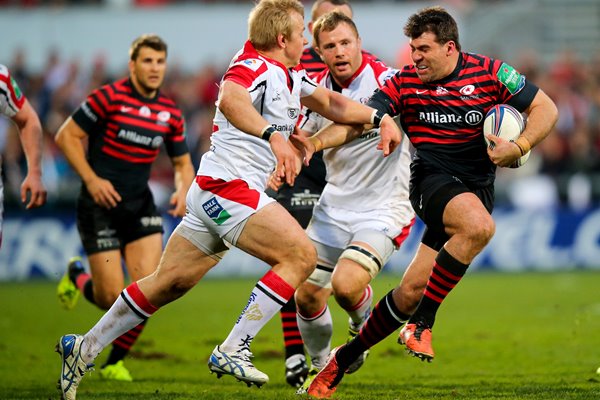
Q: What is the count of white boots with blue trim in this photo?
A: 2